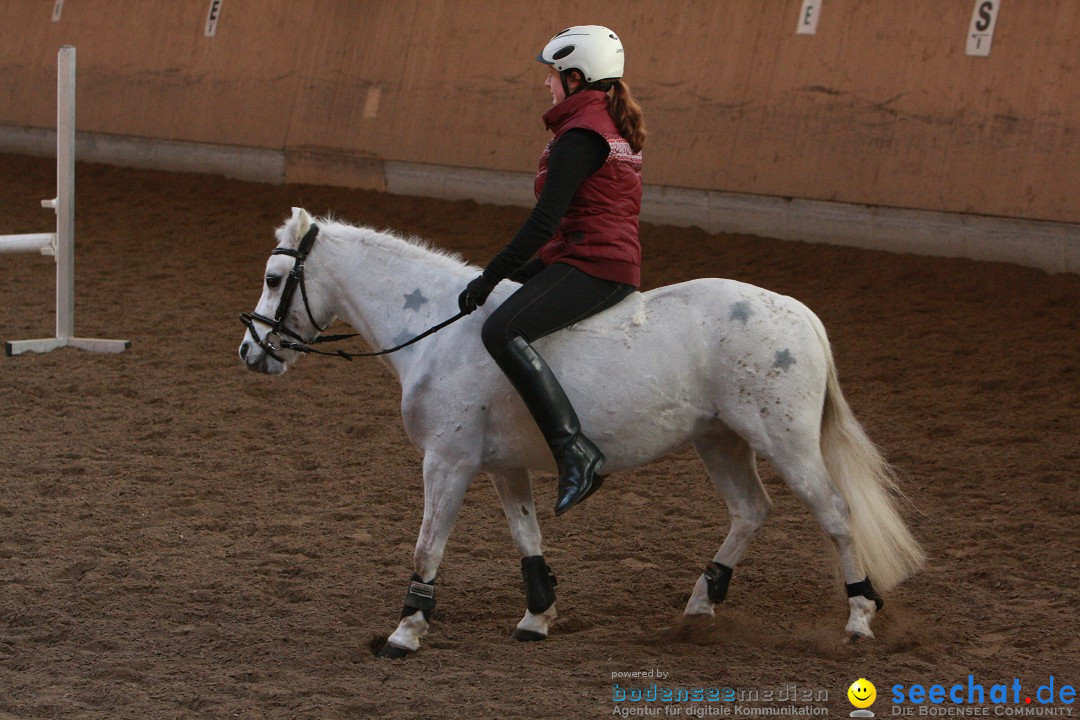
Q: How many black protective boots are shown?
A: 4